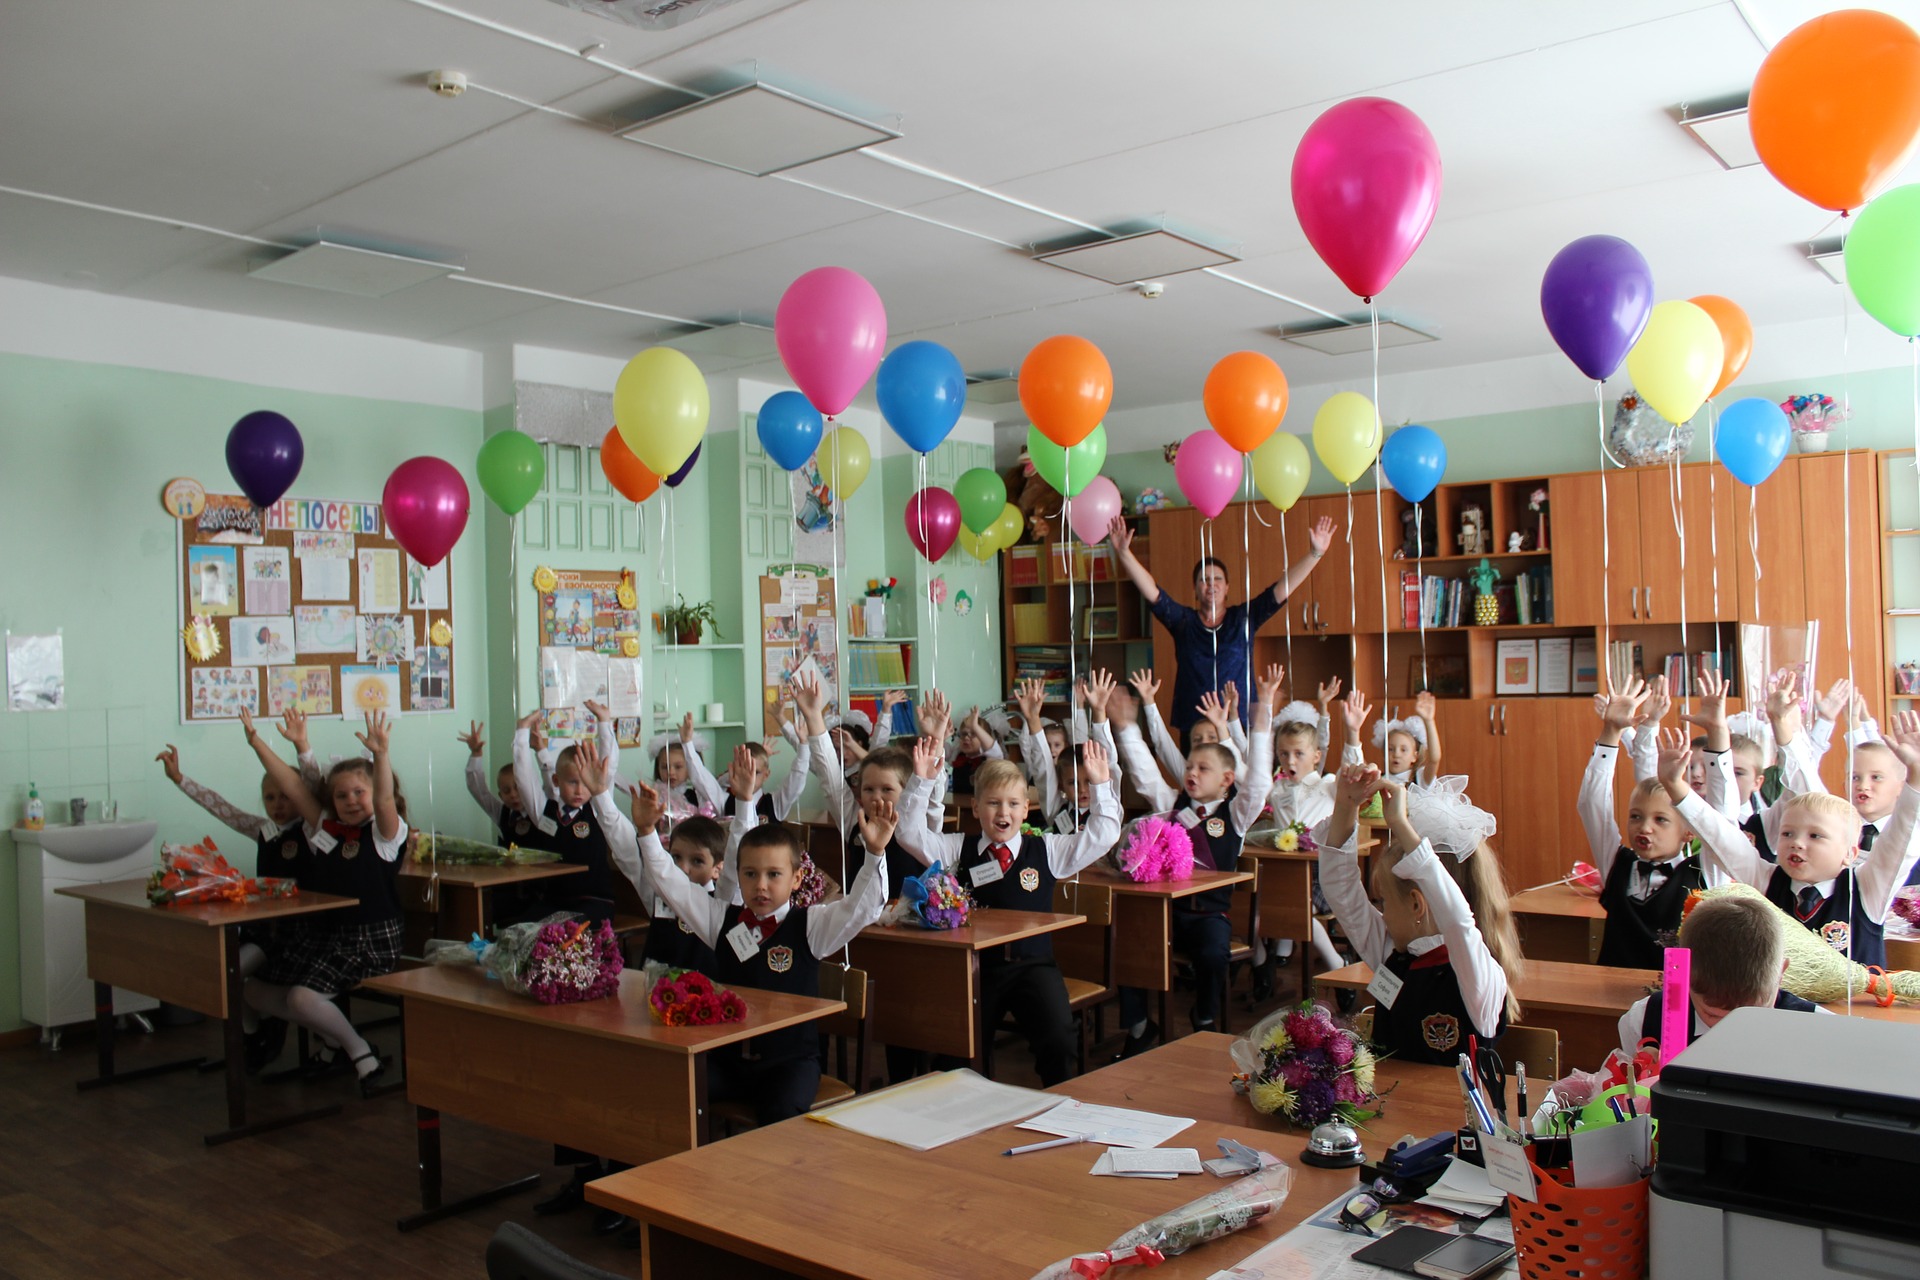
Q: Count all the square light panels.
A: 8